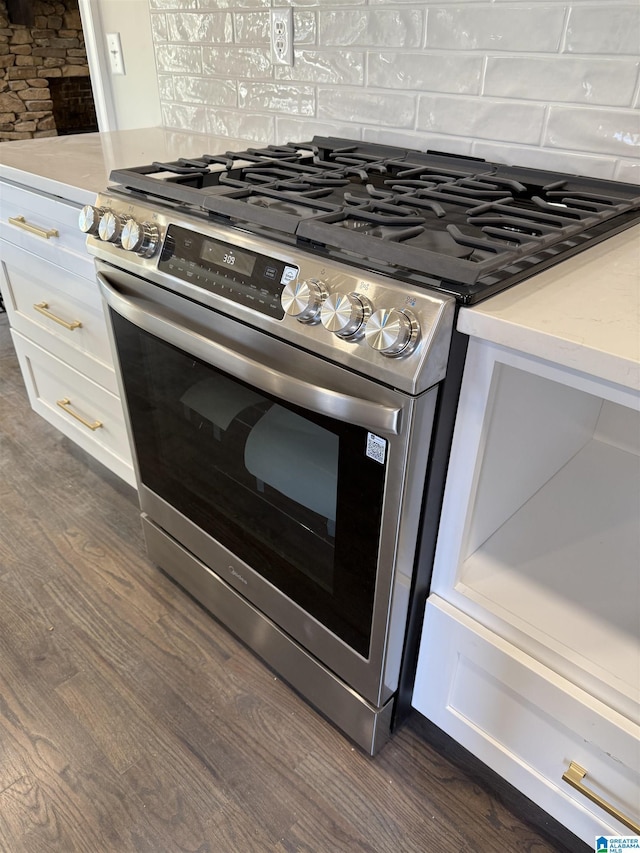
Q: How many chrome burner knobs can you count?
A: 6